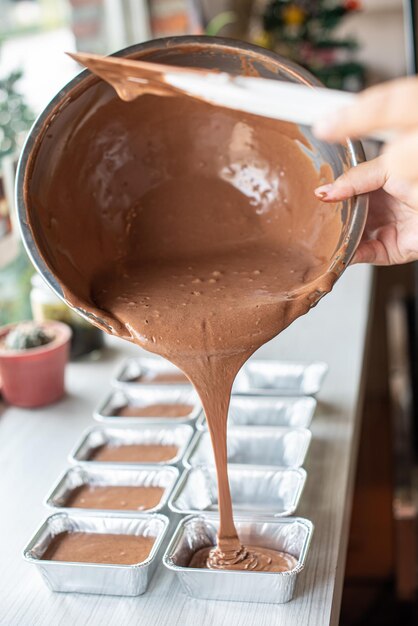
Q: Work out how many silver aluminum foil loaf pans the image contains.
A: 10